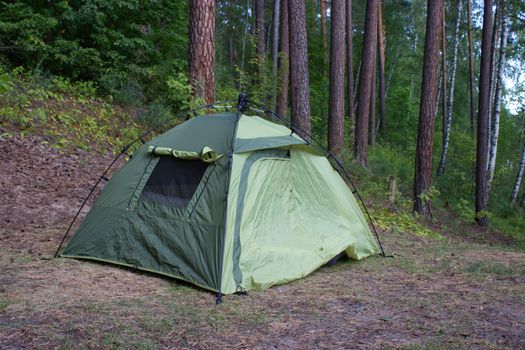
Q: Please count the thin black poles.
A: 3